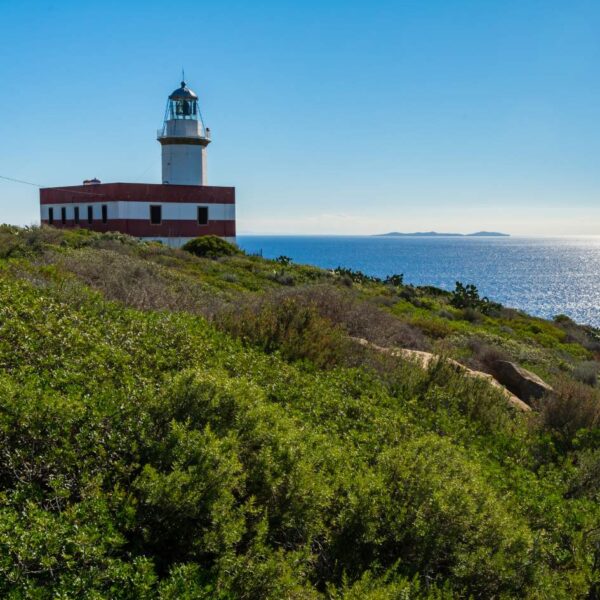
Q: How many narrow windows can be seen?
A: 5